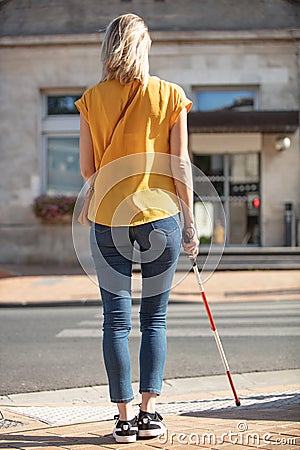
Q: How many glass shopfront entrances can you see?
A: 1